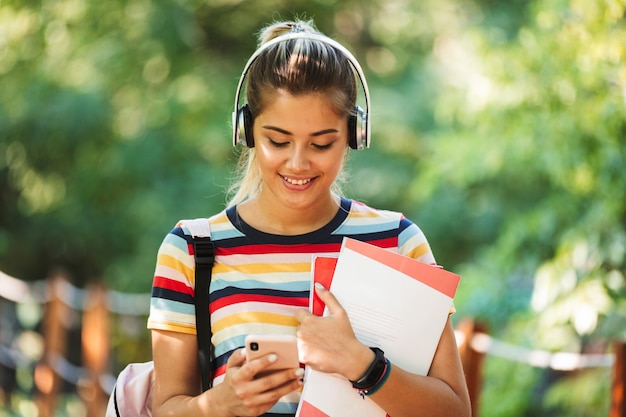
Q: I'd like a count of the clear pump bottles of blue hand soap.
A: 0